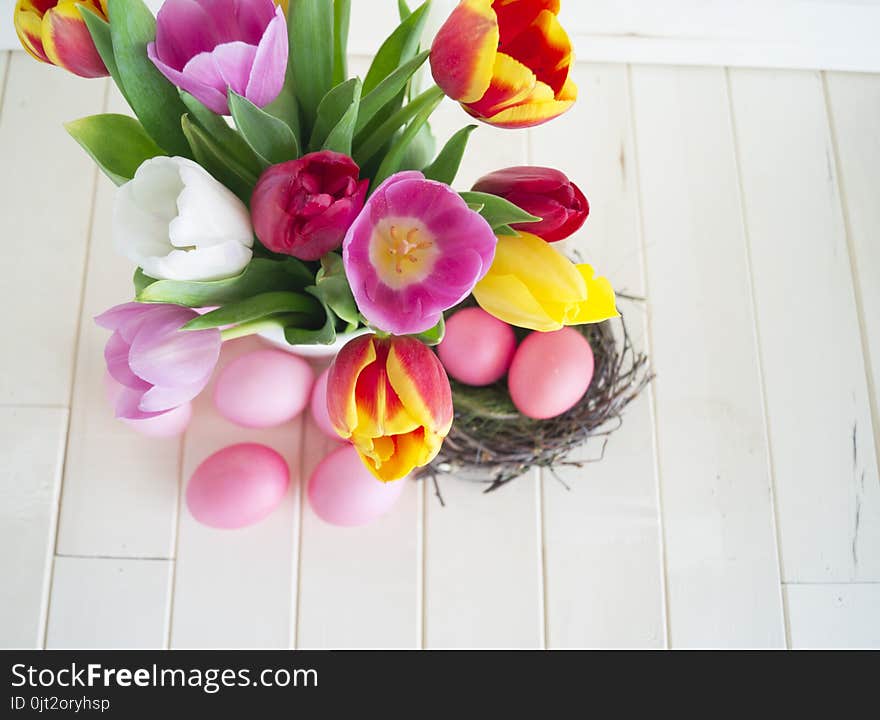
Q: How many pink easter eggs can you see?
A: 7